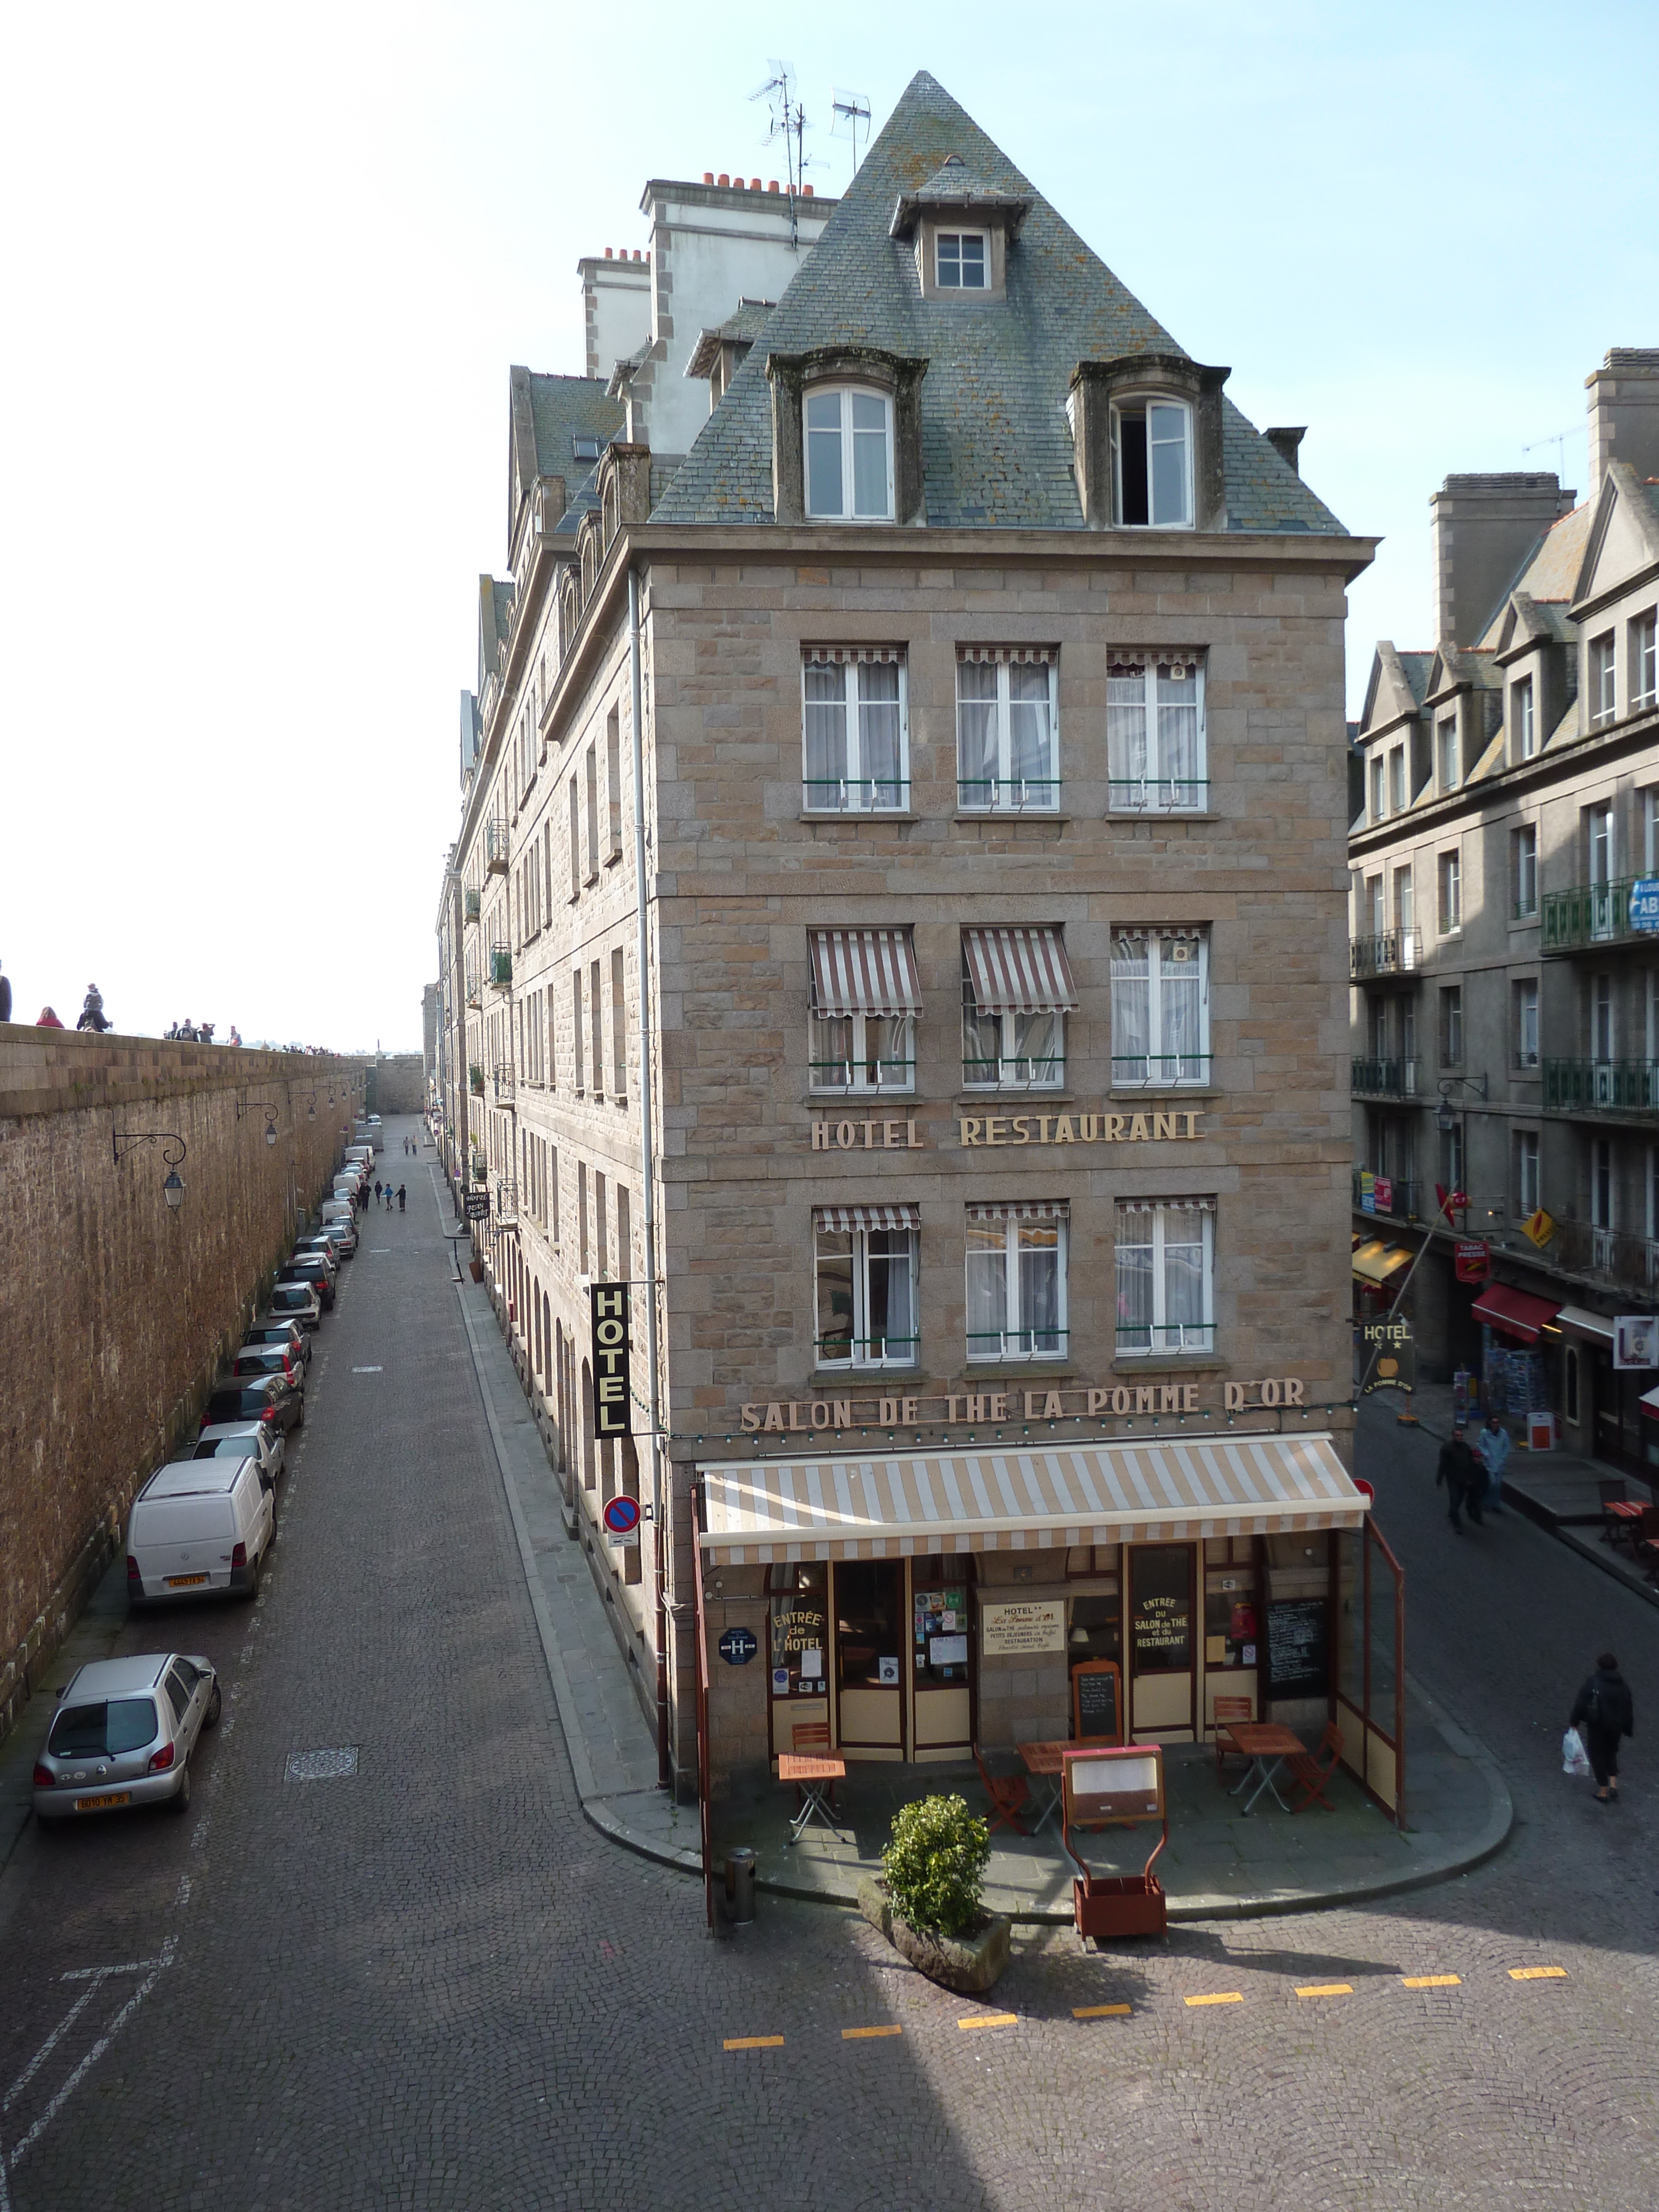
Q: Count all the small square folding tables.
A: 3